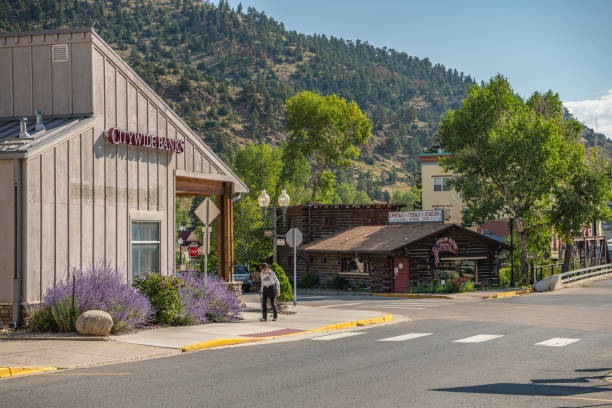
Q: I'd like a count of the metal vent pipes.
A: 2